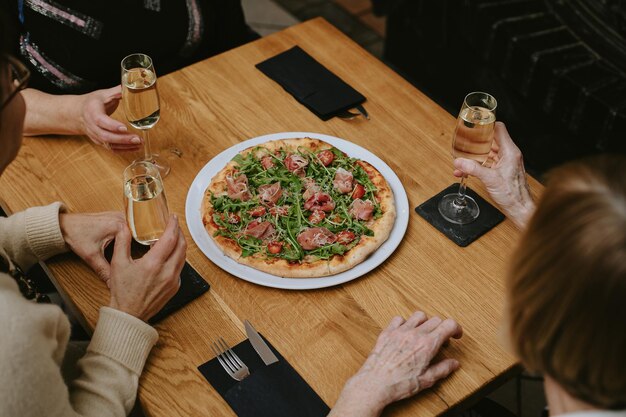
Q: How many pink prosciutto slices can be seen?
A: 8